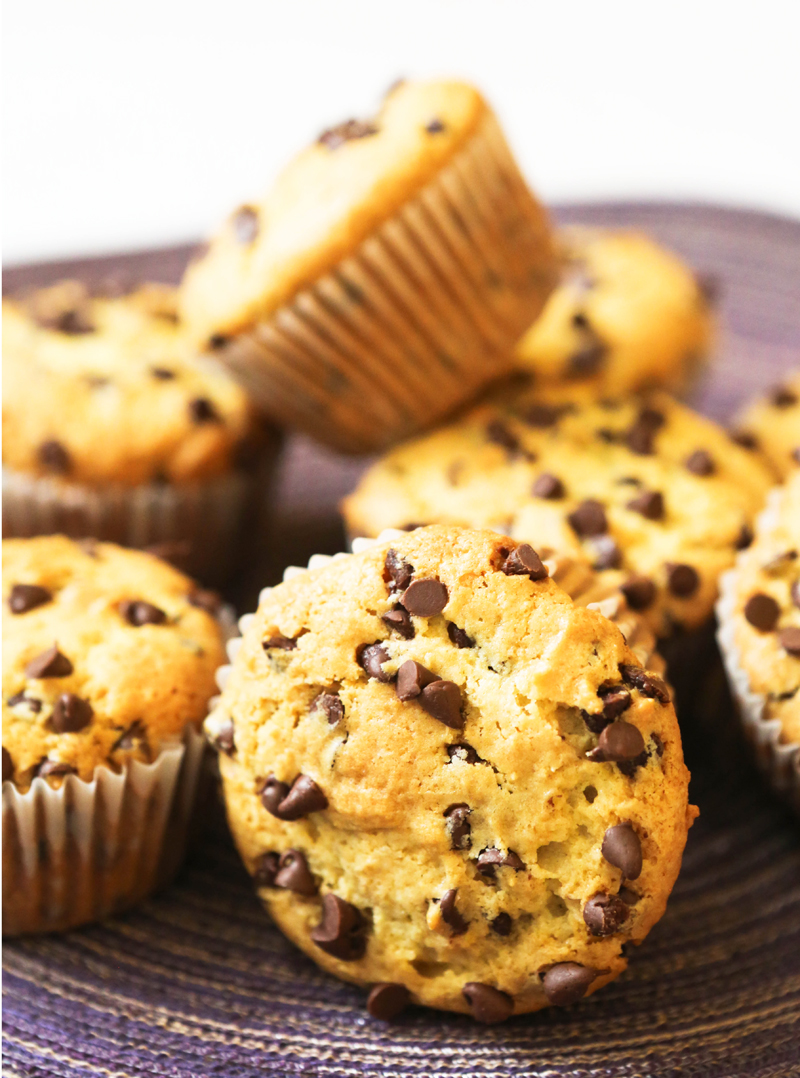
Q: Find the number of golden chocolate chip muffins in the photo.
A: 8